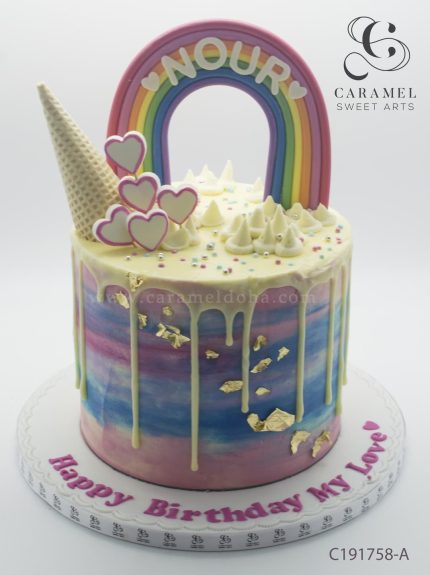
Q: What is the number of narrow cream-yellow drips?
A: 11